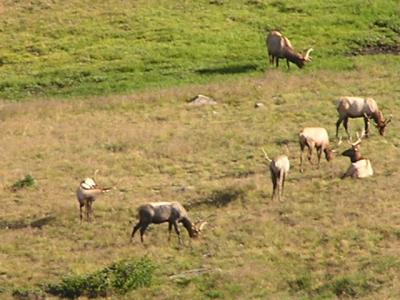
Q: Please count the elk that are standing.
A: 6